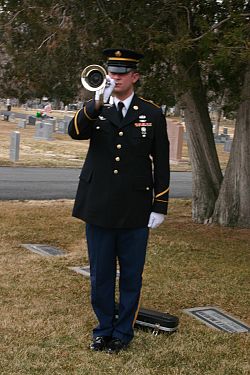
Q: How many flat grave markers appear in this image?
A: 3